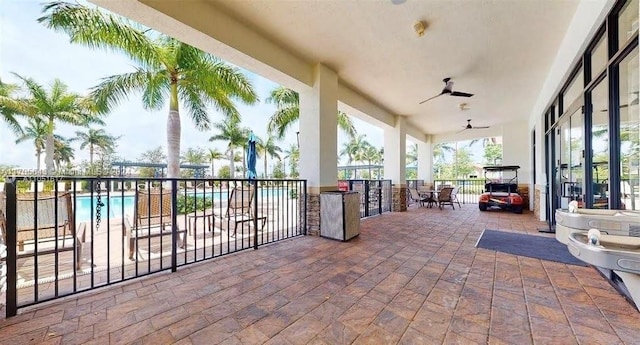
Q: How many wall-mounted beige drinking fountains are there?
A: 2